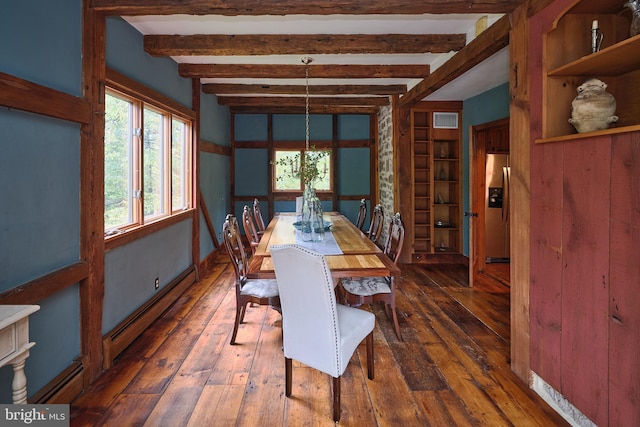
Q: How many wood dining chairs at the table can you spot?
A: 6